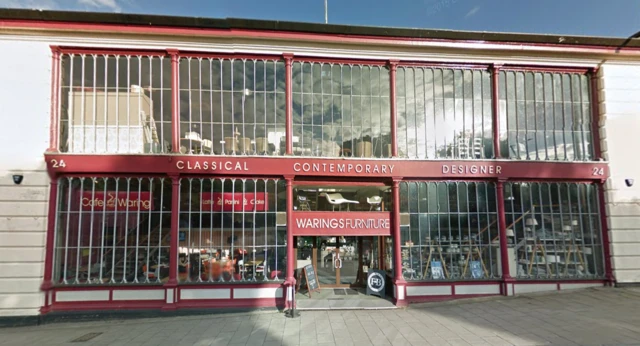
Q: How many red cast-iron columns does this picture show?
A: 12